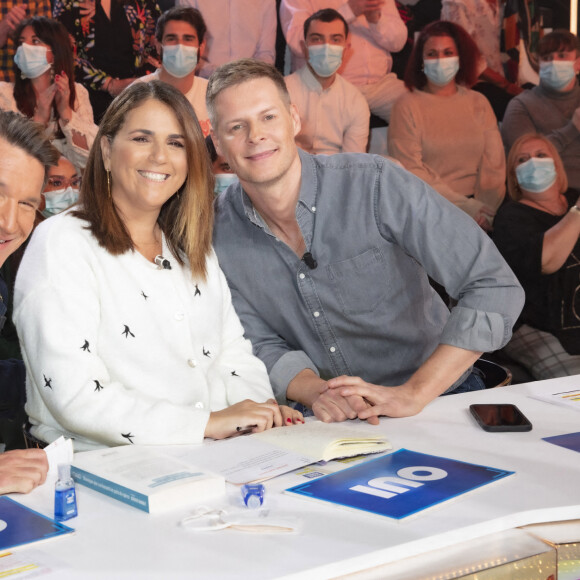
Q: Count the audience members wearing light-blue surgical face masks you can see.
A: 8